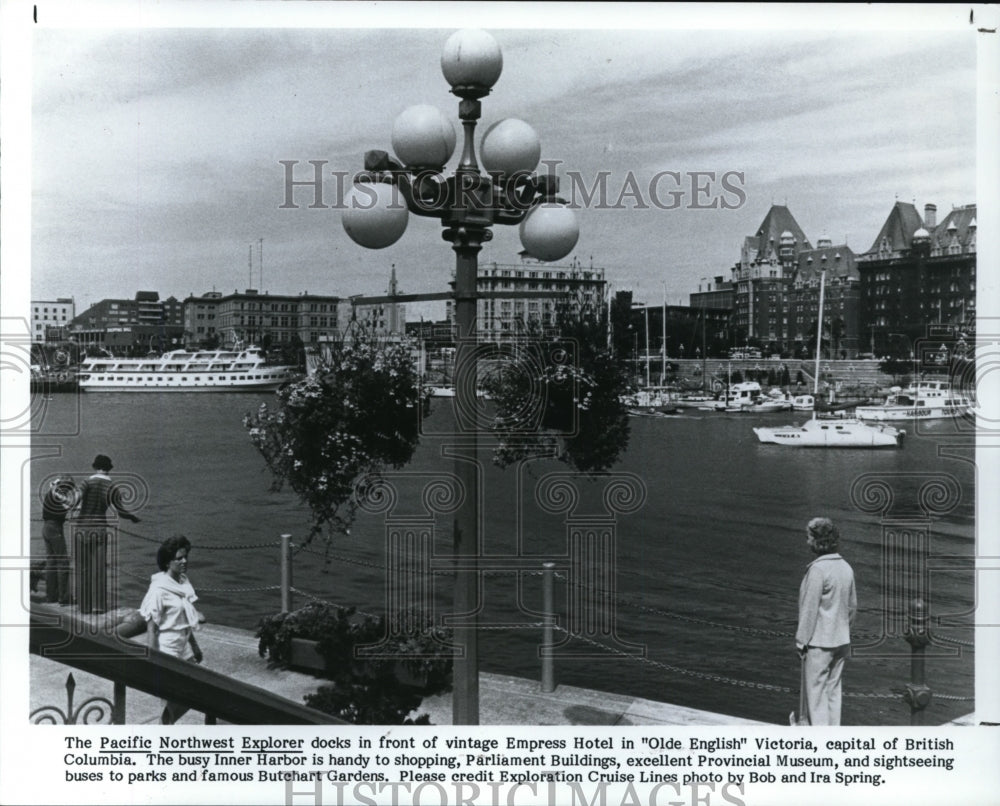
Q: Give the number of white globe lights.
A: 5